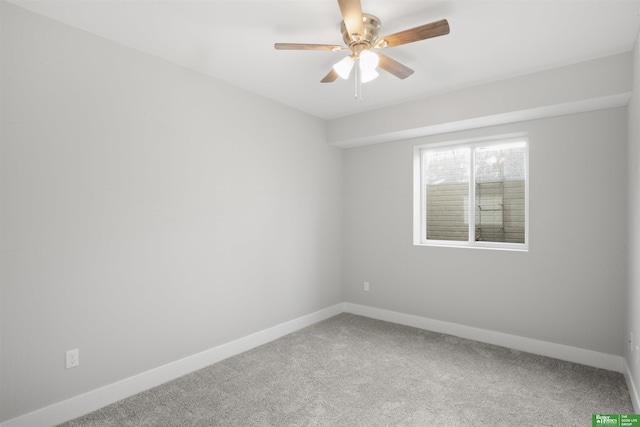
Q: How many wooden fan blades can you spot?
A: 5